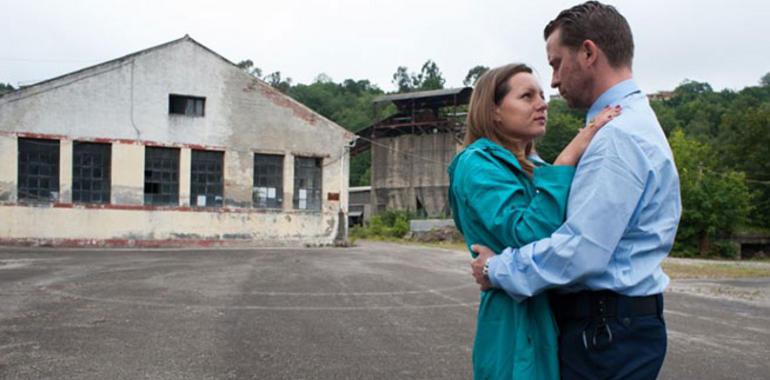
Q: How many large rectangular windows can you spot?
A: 6